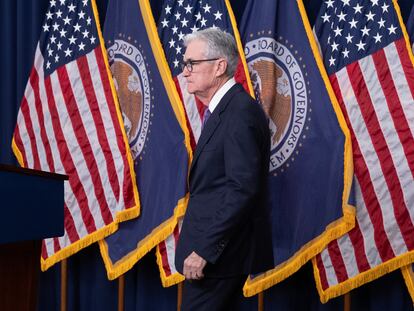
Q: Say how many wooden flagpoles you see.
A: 5